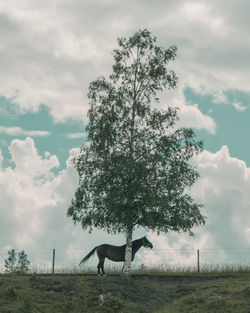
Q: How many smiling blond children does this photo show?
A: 0